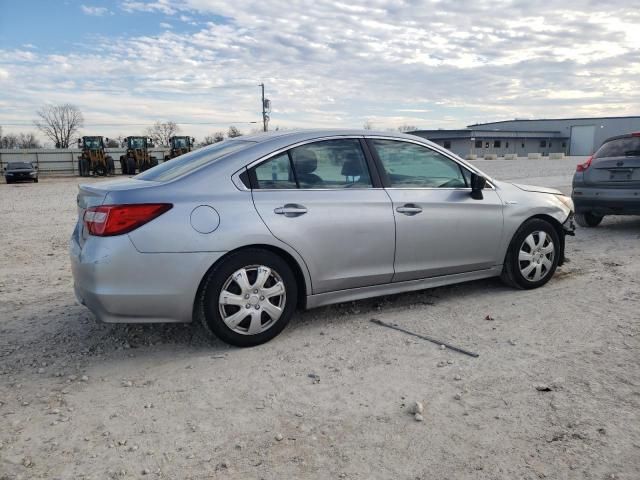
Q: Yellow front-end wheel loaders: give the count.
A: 3